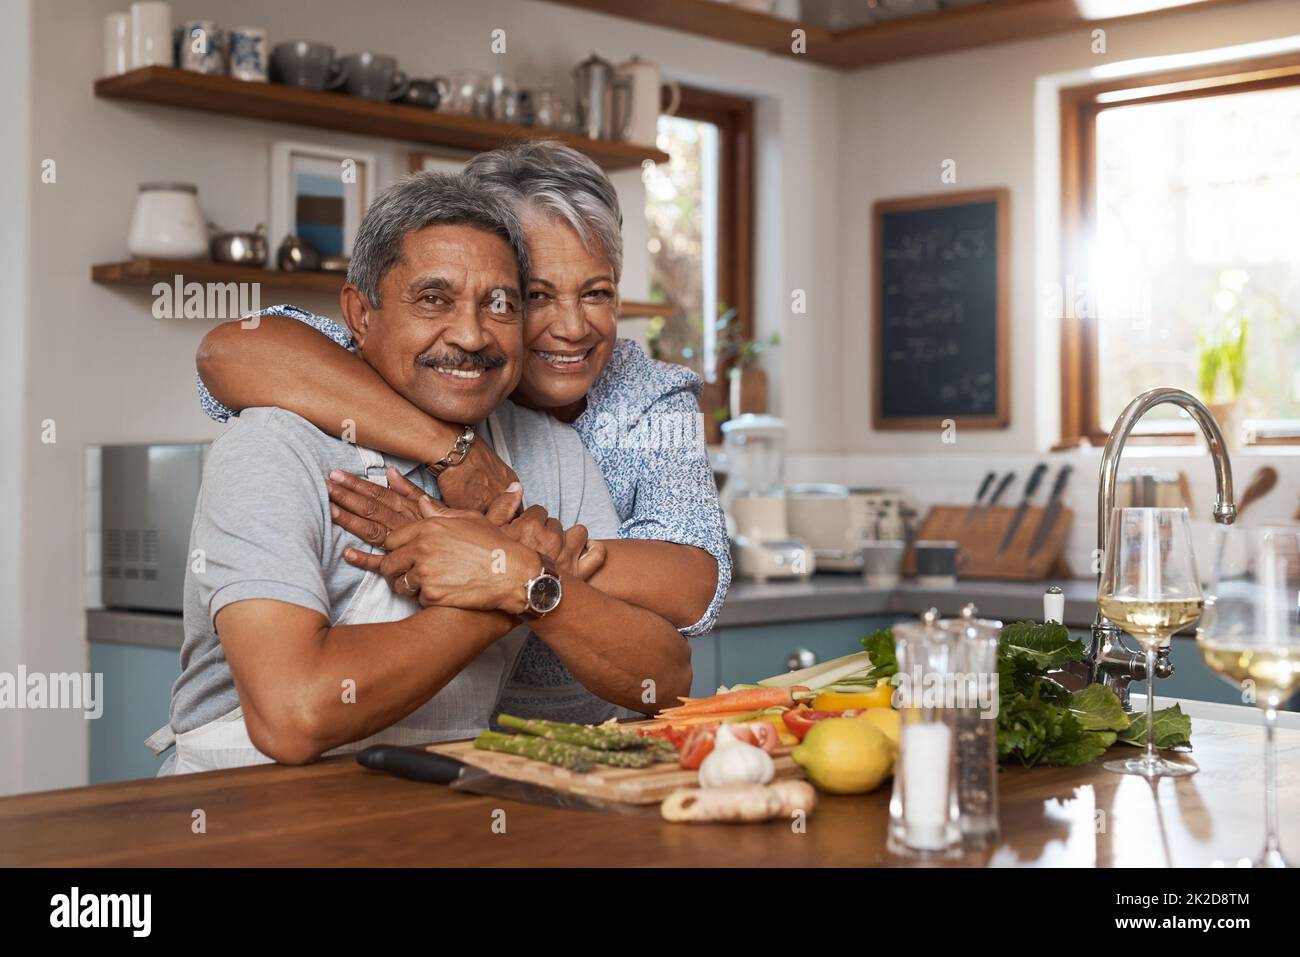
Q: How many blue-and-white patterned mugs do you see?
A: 2